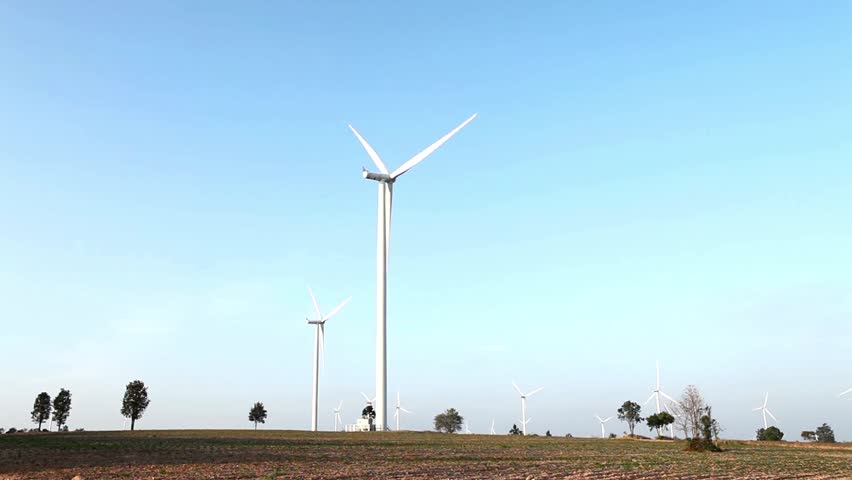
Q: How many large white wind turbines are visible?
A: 2